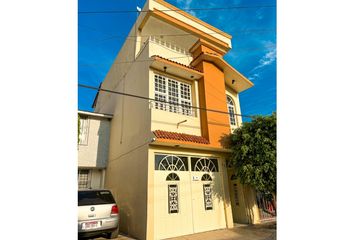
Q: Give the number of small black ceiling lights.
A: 3